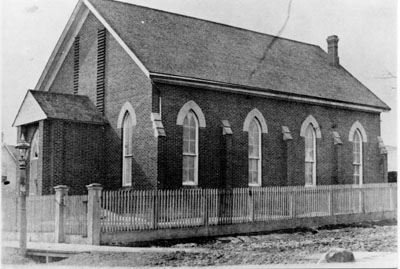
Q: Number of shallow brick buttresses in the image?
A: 5